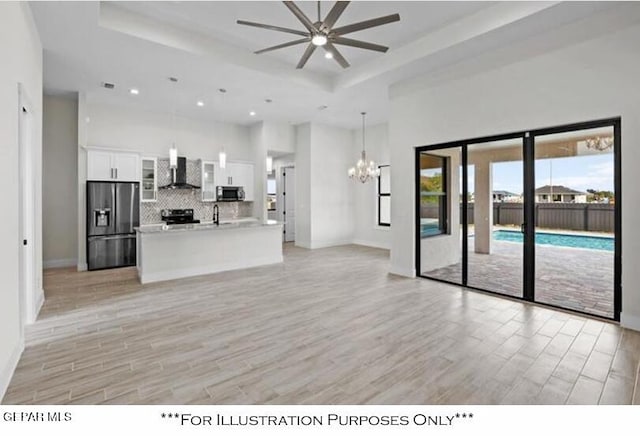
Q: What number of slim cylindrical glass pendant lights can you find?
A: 3